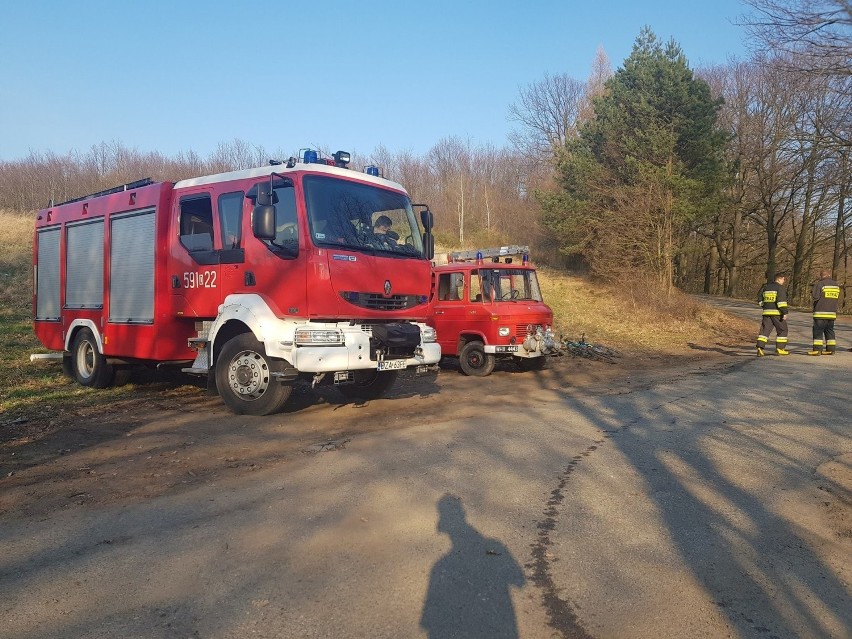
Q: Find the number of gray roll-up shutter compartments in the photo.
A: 3